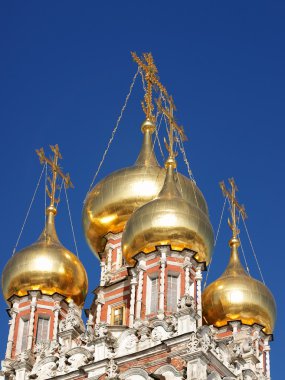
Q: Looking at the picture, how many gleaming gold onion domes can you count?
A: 4